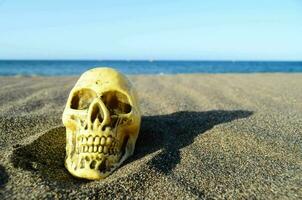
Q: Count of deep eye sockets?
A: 2